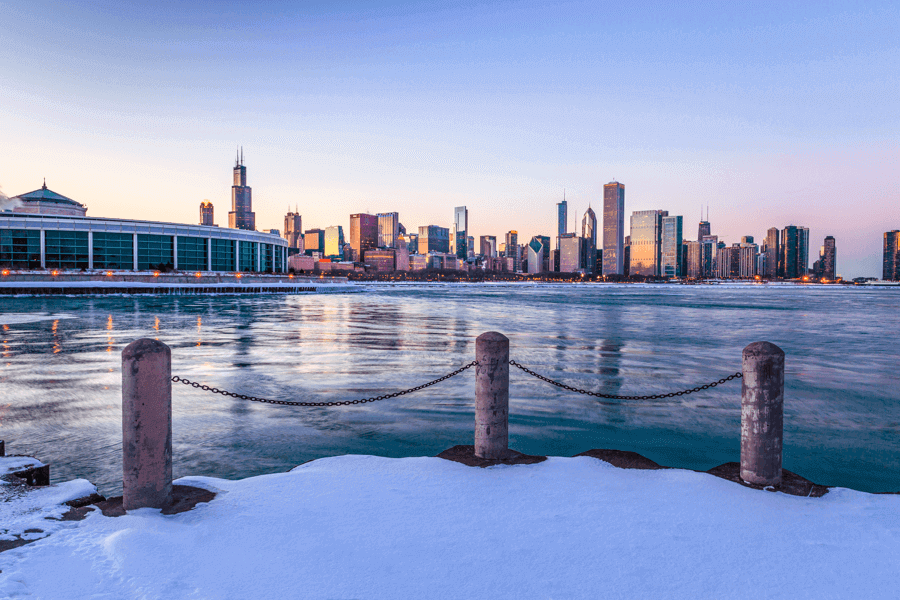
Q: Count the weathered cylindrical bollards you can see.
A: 3